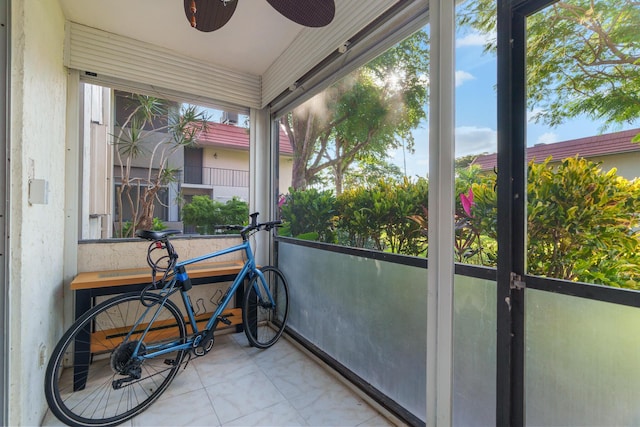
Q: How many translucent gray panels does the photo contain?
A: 3